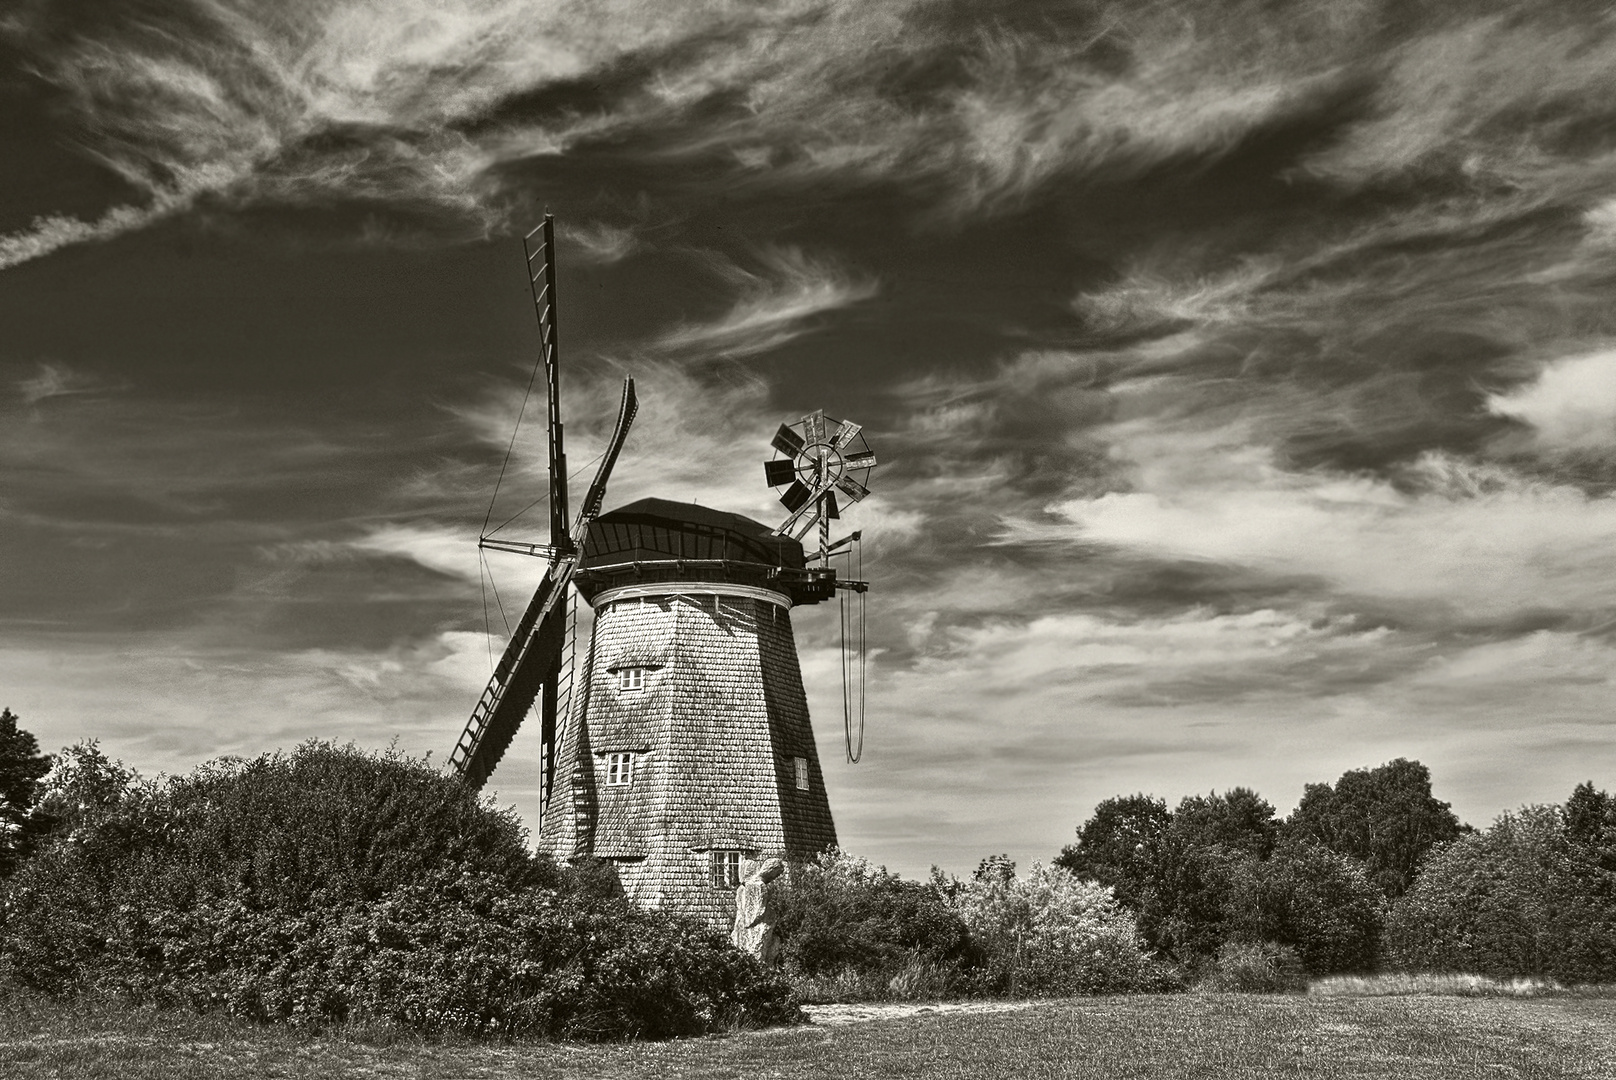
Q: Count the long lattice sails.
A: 4